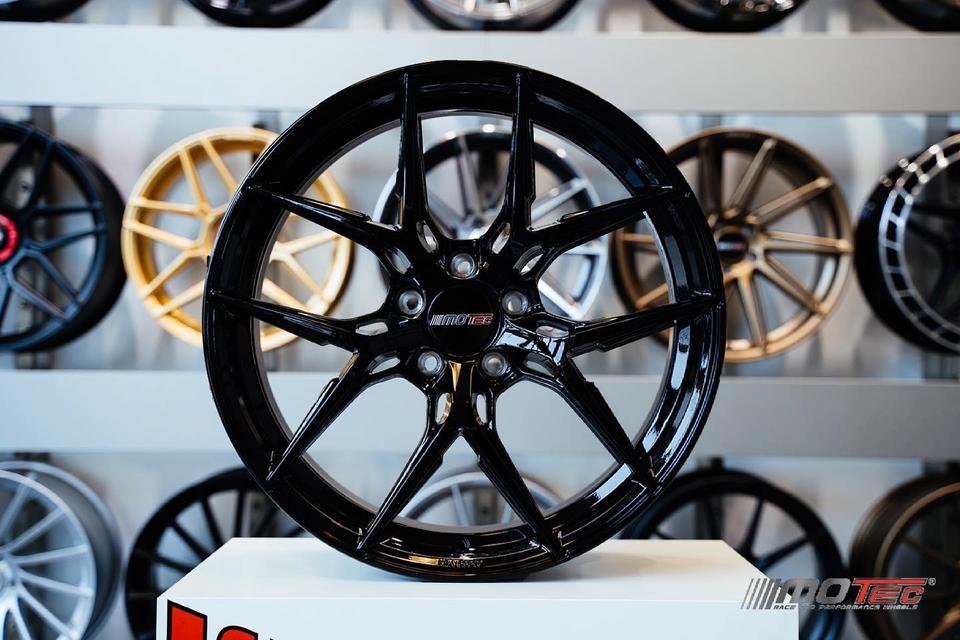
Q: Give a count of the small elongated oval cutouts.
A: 10